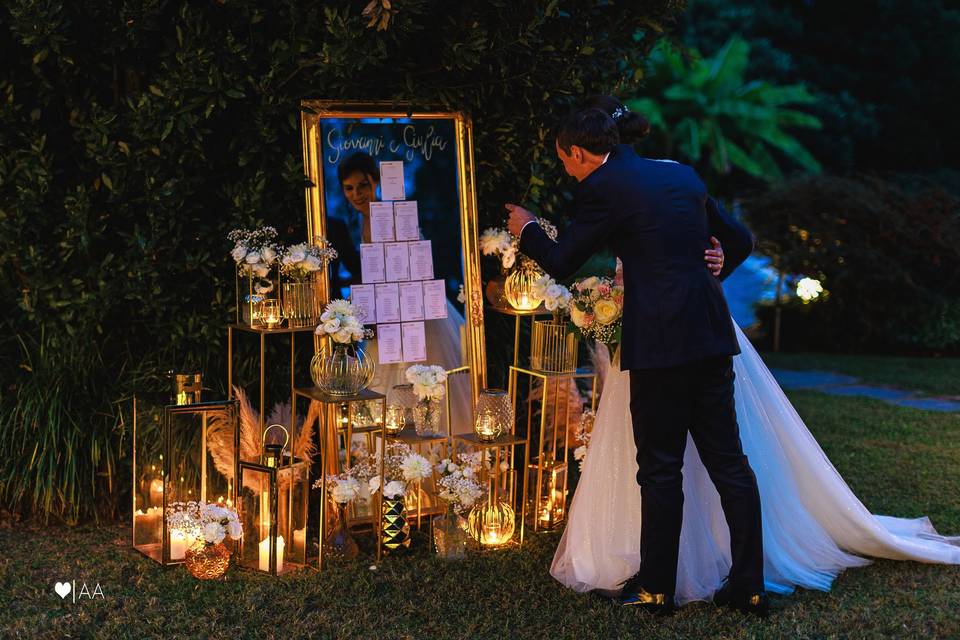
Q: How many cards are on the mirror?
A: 12